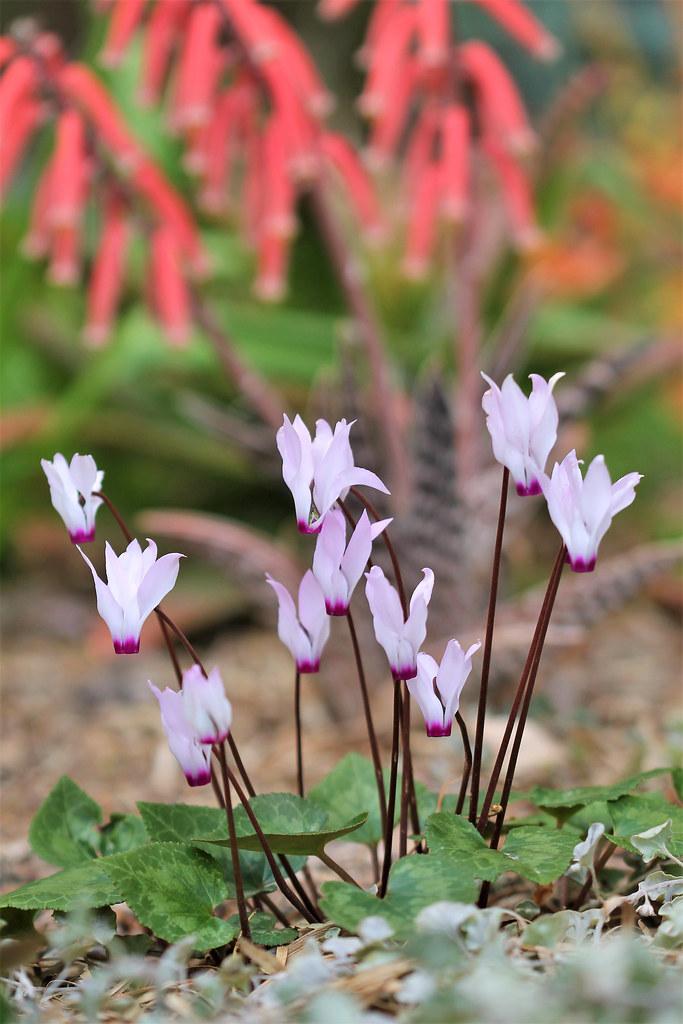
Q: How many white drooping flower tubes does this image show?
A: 0